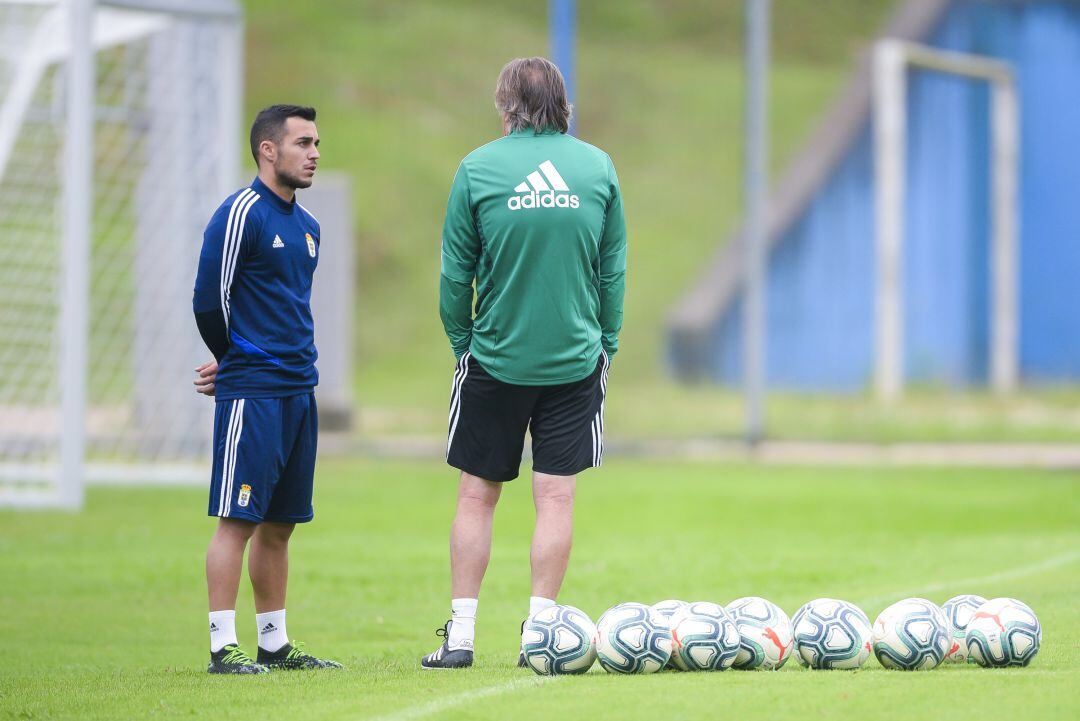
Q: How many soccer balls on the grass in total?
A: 9